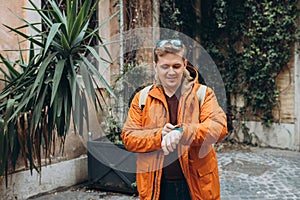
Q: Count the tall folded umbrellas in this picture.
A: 0